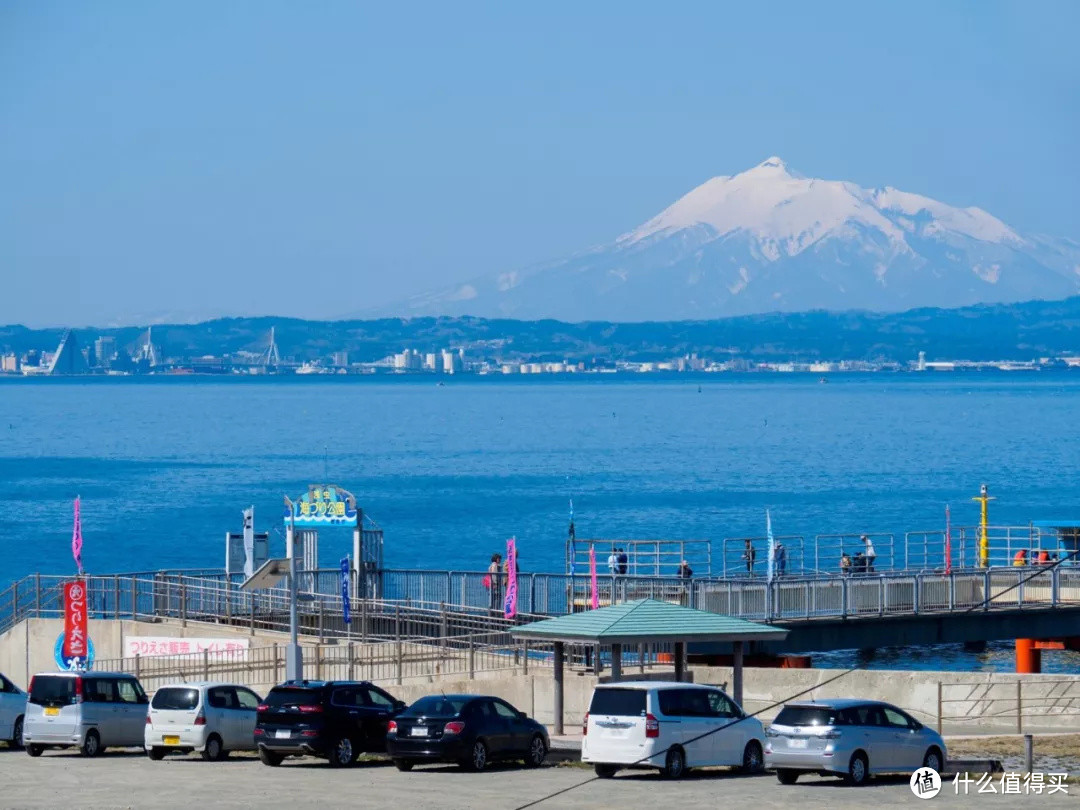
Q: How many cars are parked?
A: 7